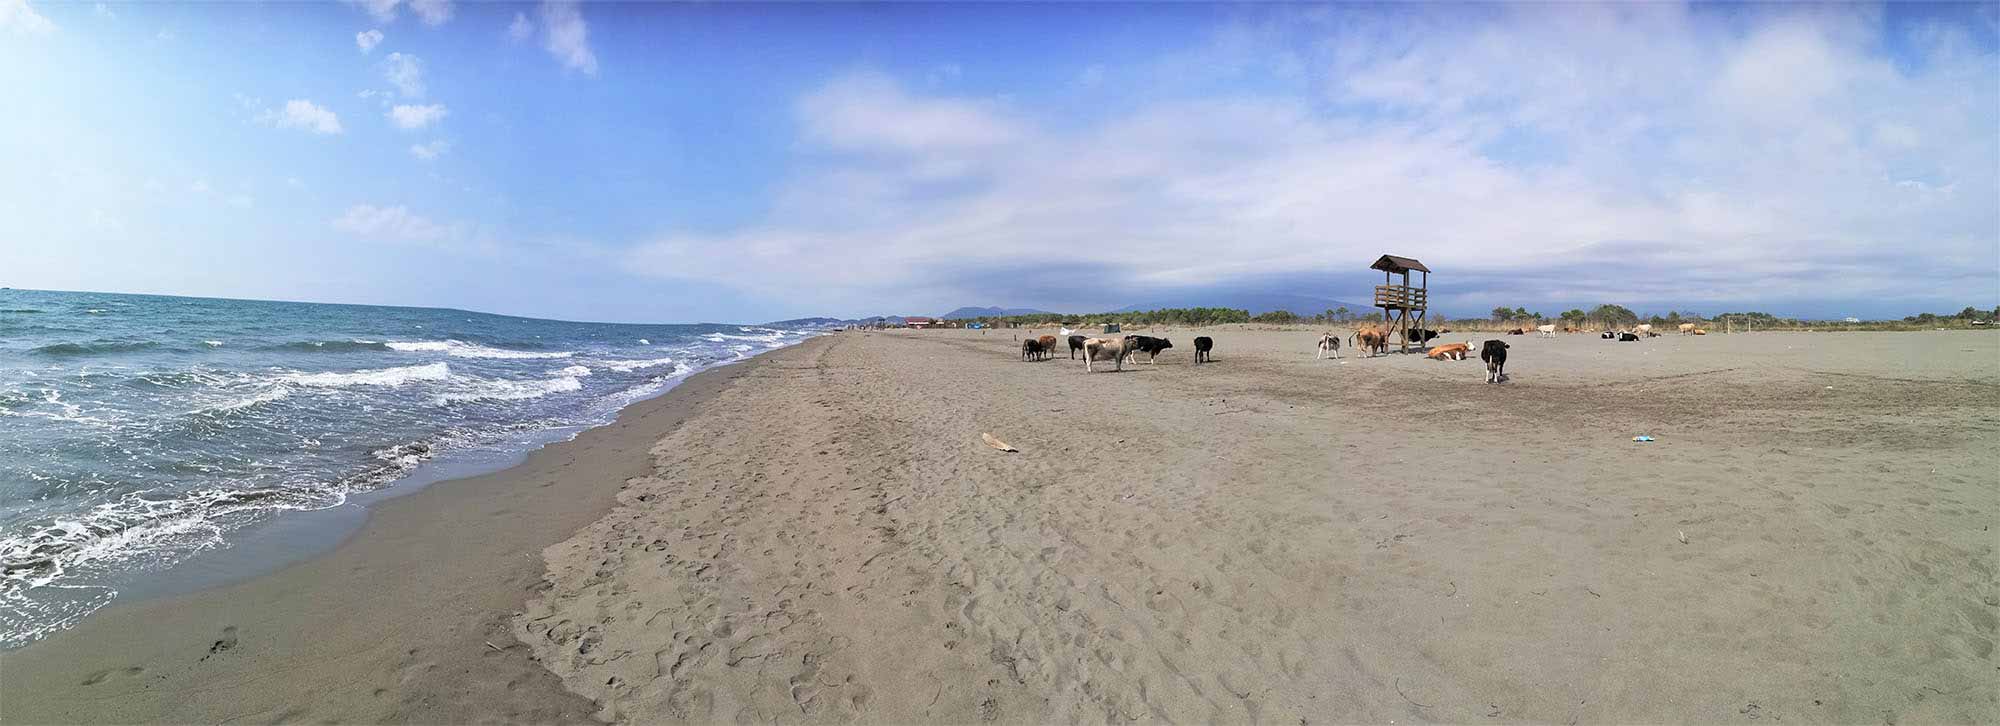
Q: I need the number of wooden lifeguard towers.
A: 1